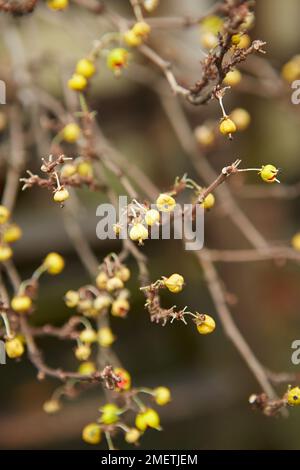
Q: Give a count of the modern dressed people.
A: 0